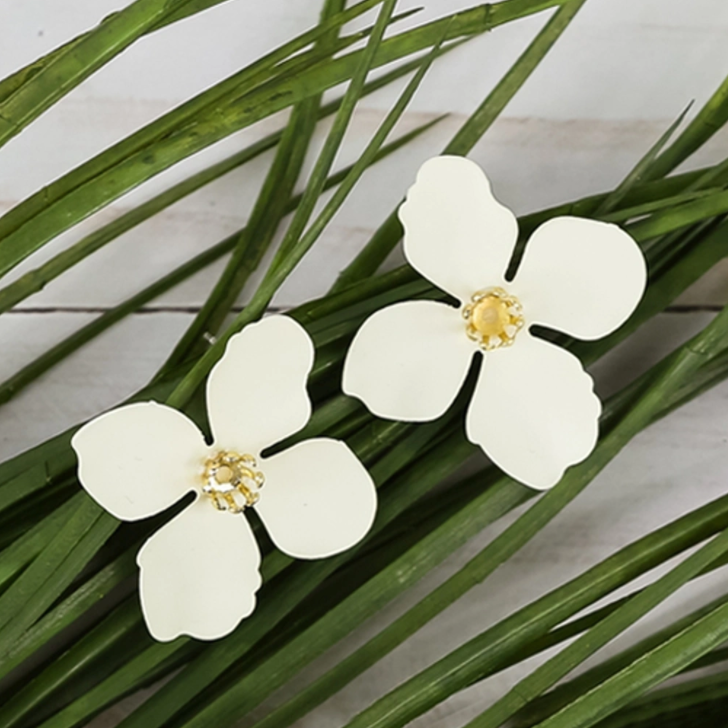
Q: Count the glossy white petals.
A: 8